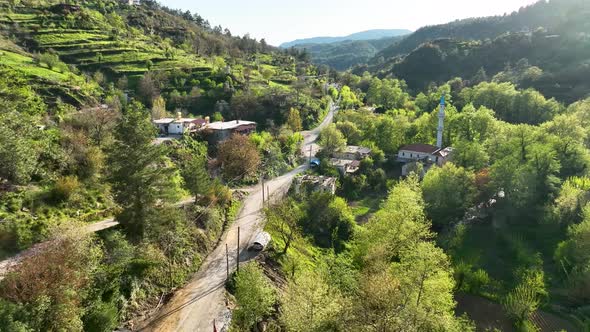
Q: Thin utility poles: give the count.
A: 5